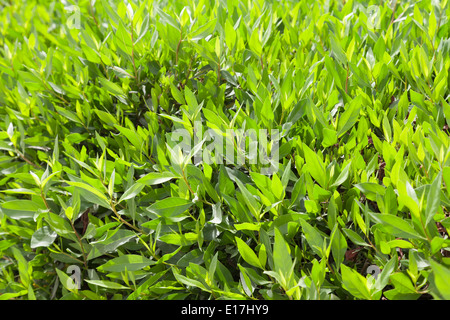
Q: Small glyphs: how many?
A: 4